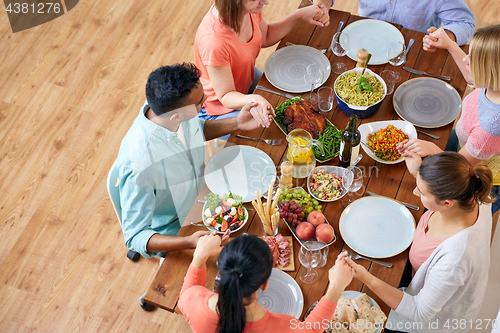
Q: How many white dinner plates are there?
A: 3